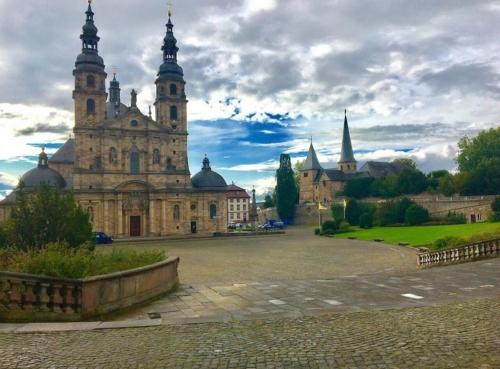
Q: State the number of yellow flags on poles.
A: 2